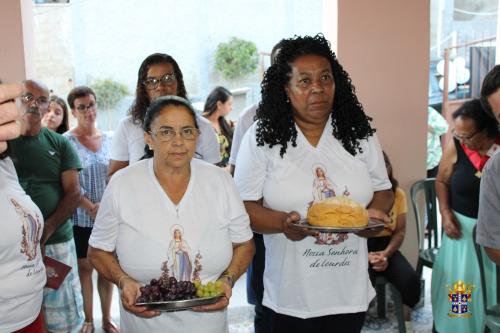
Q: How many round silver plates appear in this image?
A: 2